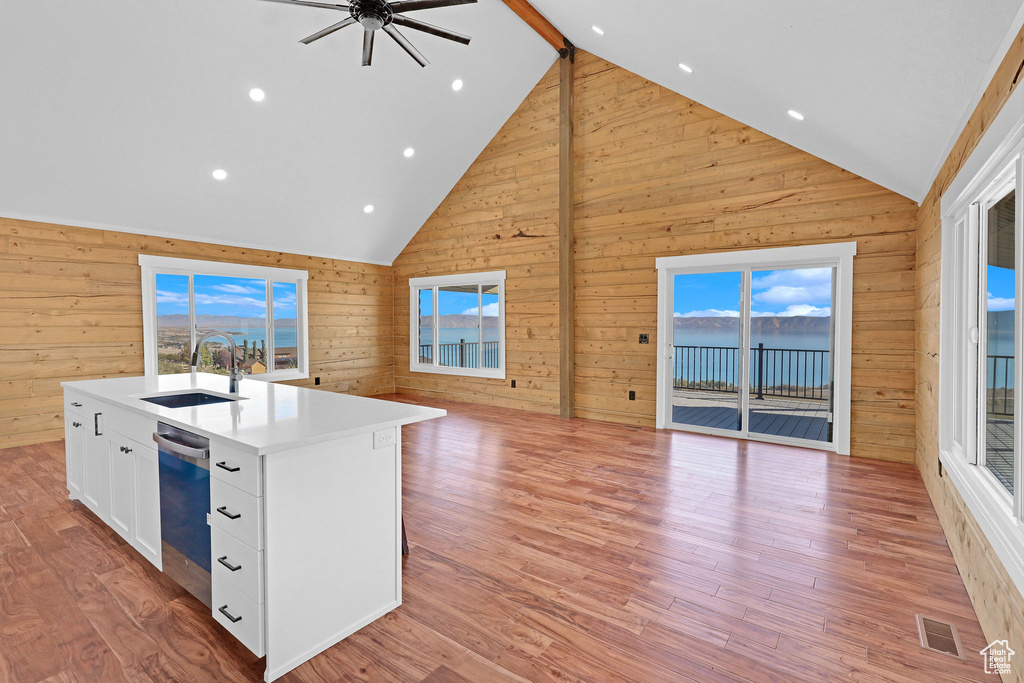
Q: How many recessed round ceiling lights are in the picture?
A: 8